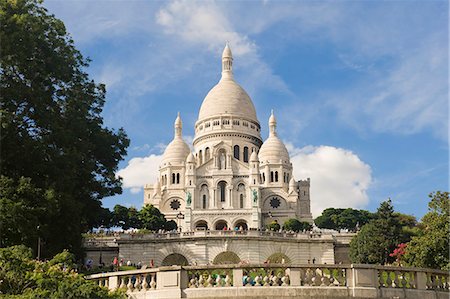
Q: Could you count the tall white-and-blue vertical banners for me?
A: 0